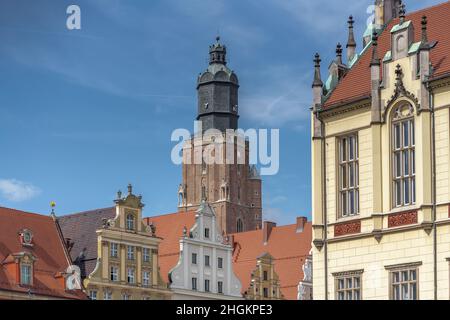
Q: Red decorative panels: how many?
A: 2